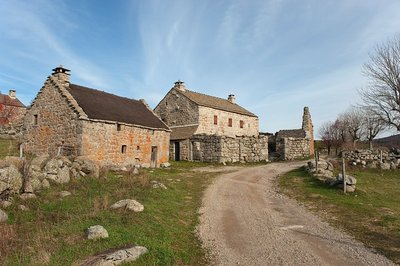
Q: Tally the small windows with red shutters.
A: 3